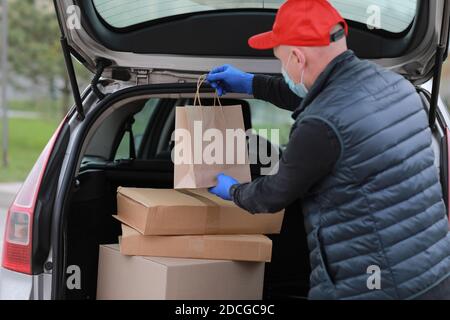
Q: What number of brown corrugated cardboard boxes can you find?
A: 3